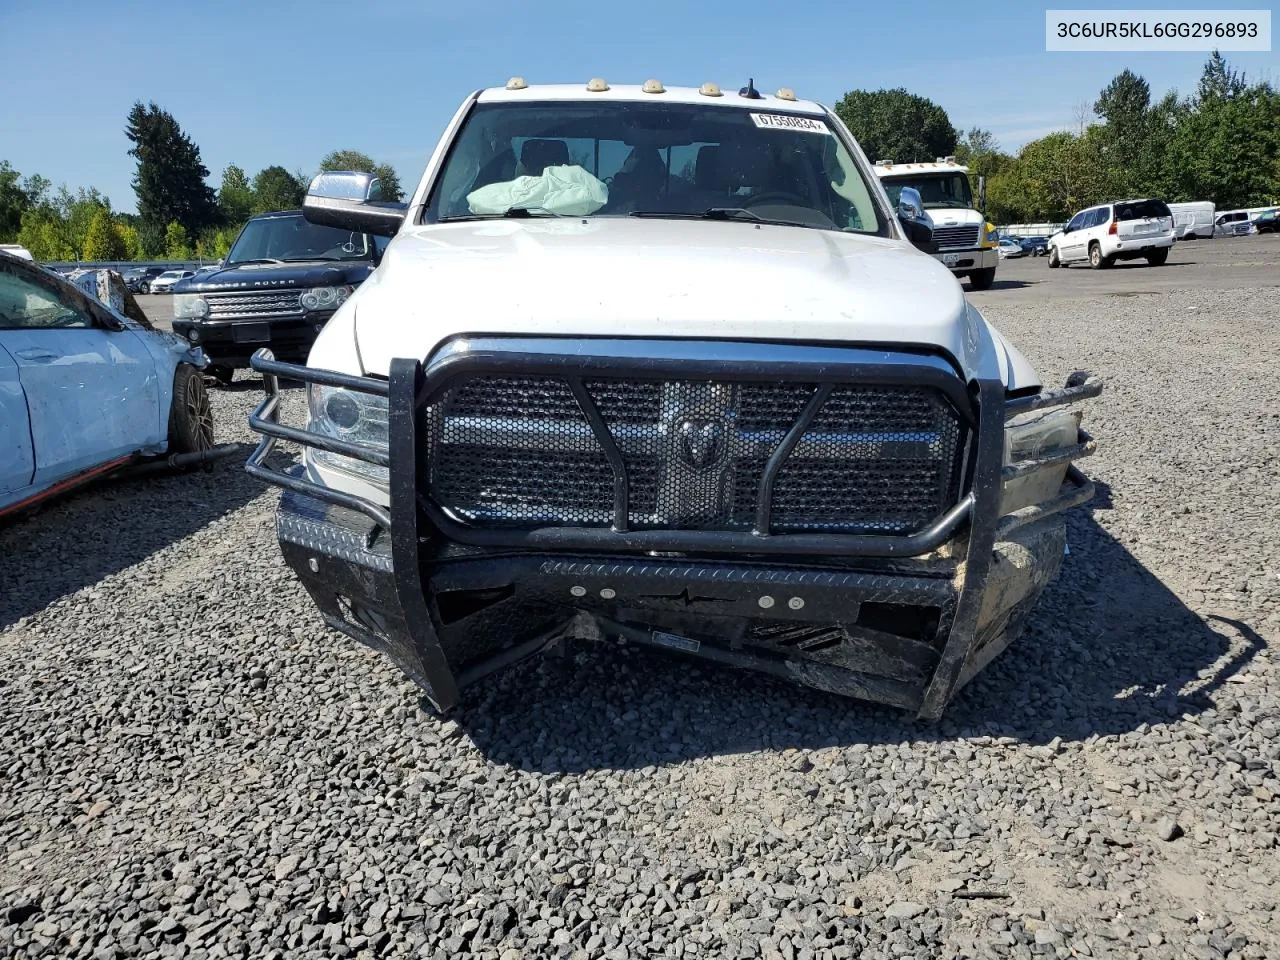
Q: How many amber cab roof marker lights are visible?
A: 5